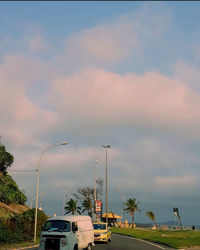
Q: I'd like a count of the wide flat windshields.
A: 1